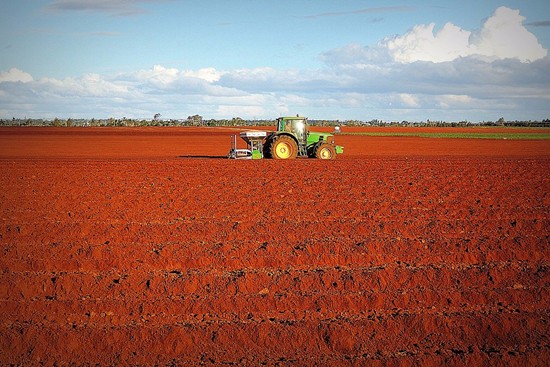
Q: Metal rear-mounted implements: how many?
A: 1